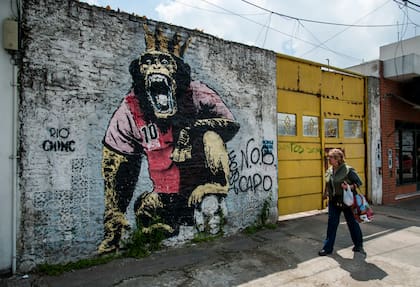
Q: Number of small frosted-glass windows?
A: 4